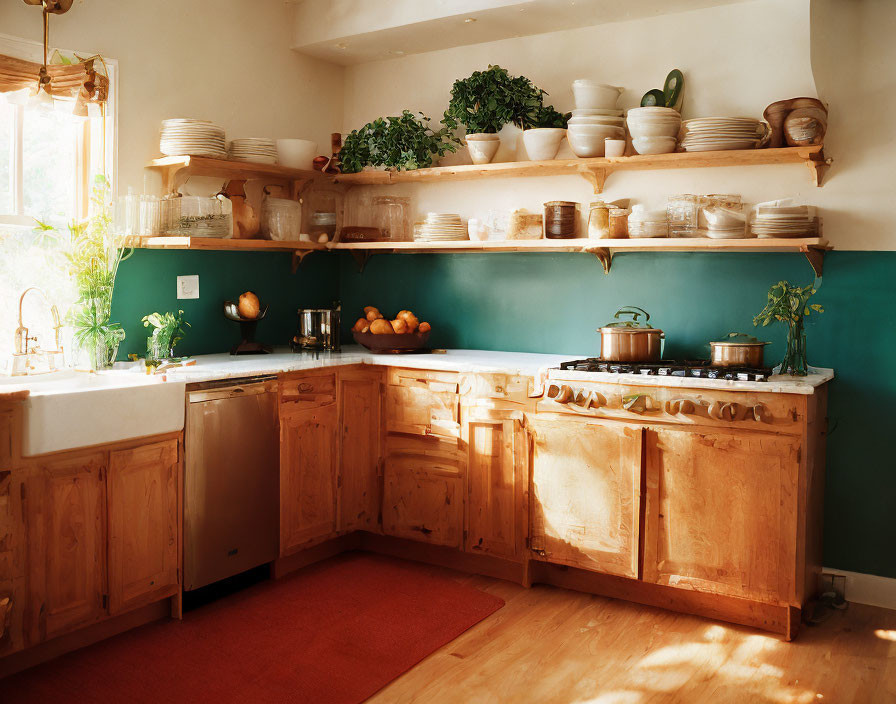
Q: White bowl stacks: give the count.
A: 2